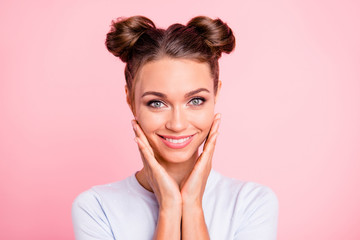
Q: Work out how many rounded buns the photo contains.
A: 2